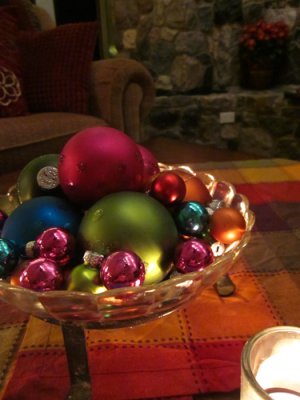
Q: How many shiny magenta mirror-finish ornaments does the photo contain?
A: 4